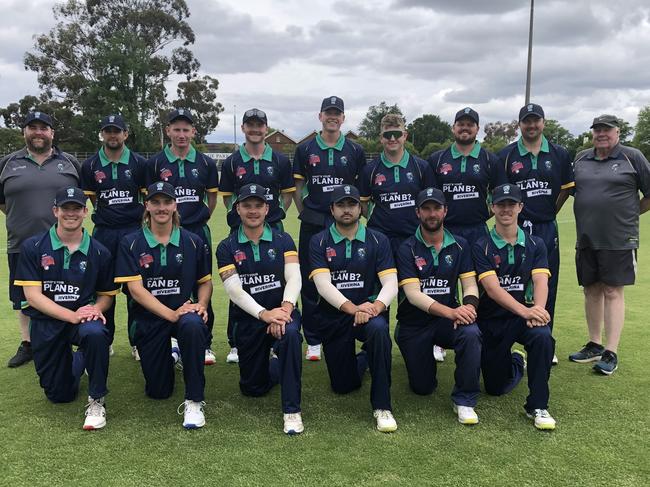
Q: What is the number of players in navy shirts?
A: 13